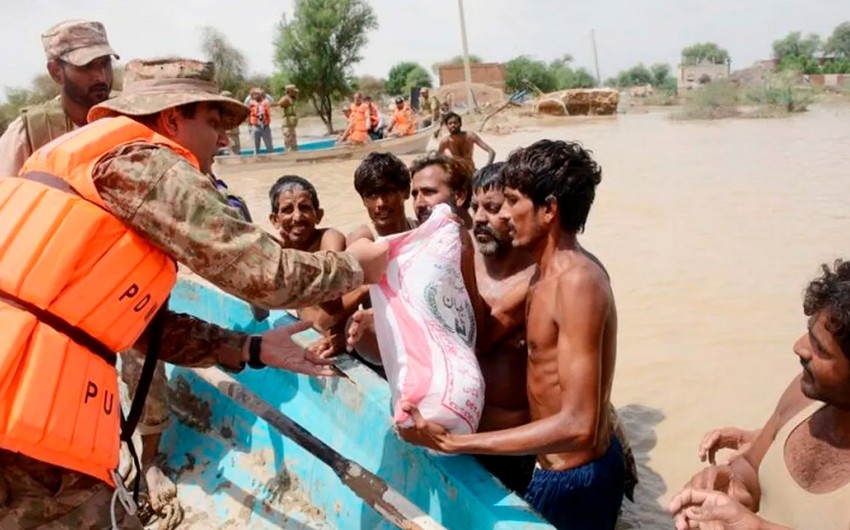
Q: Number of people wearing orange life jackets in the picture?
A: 5